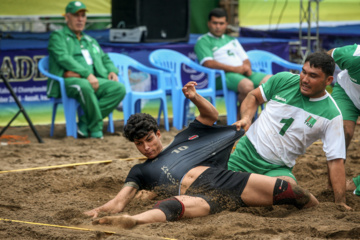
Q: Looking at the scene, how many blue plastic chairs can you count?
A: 5